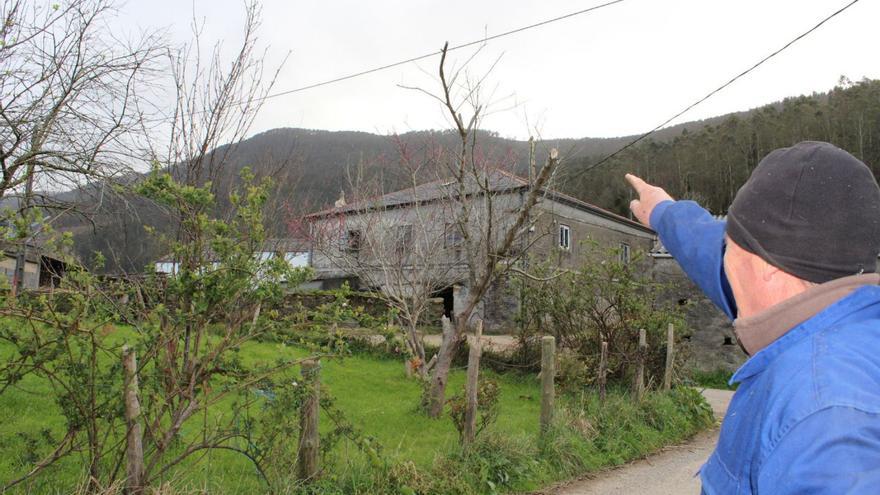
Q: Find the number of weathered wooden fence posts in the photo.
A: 7